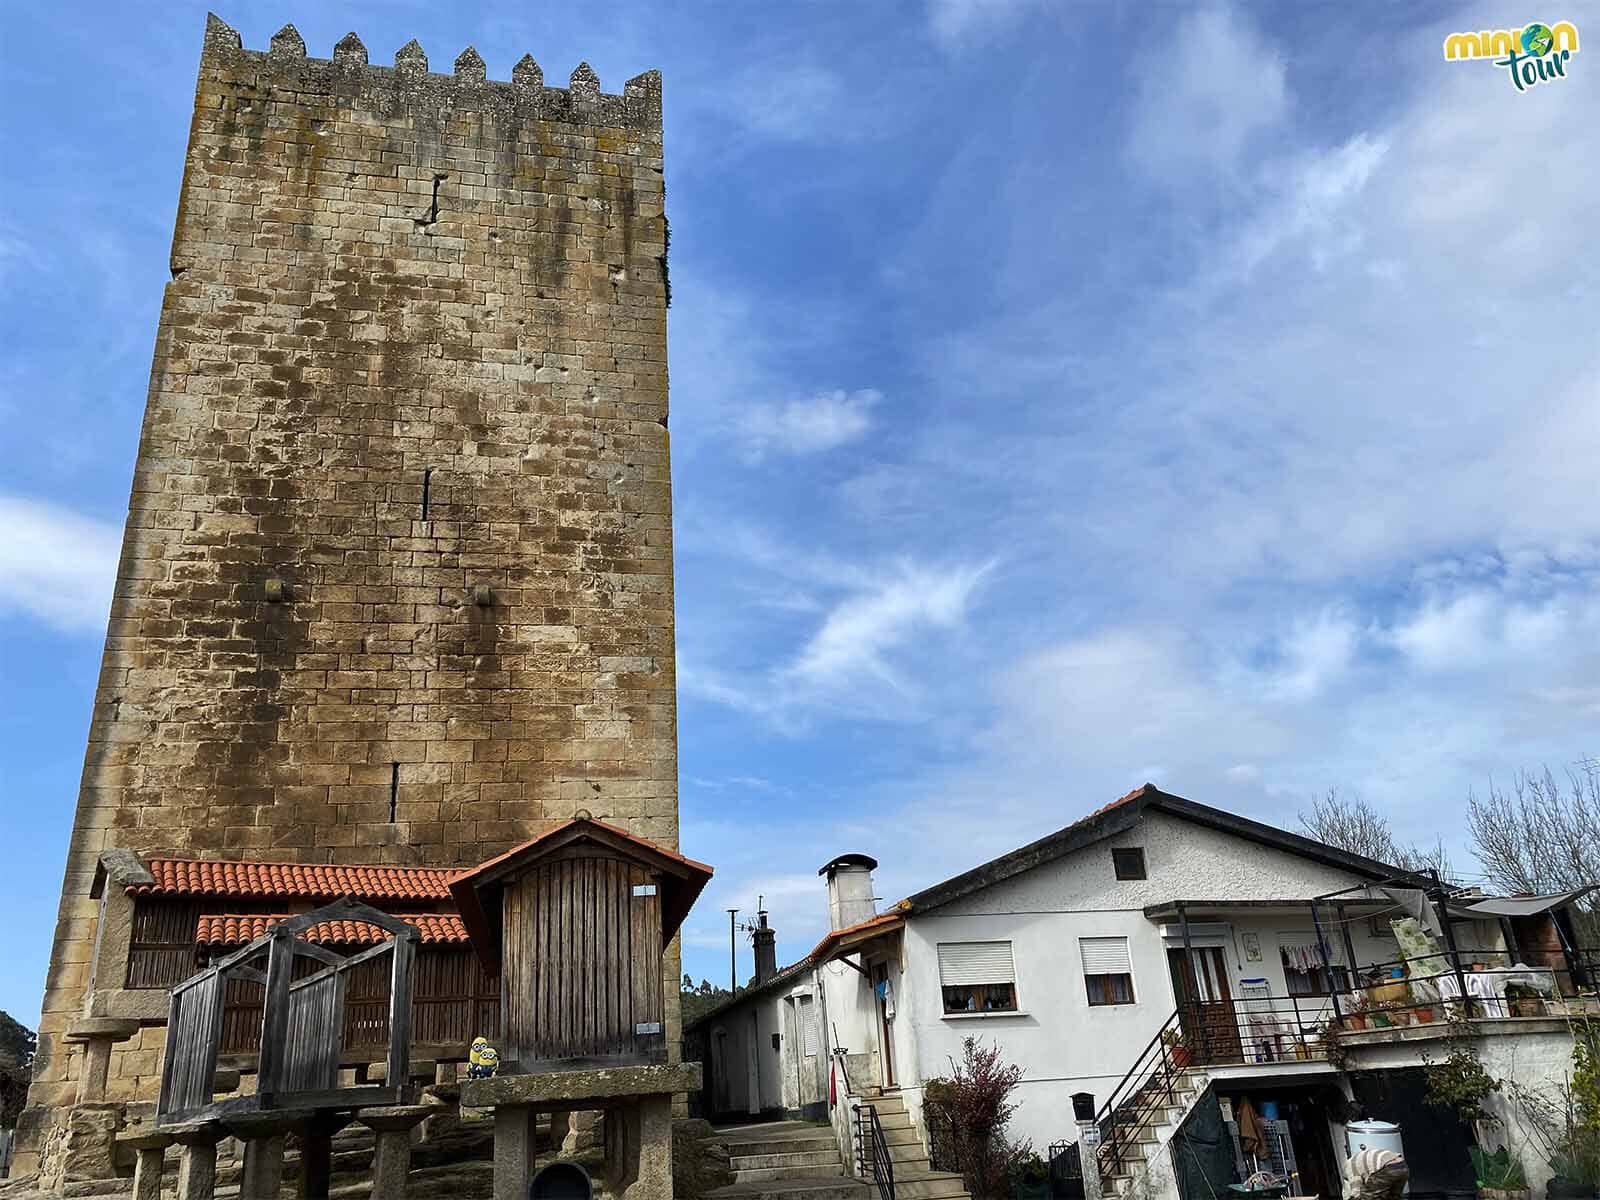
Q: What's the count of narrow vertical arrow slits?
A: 3